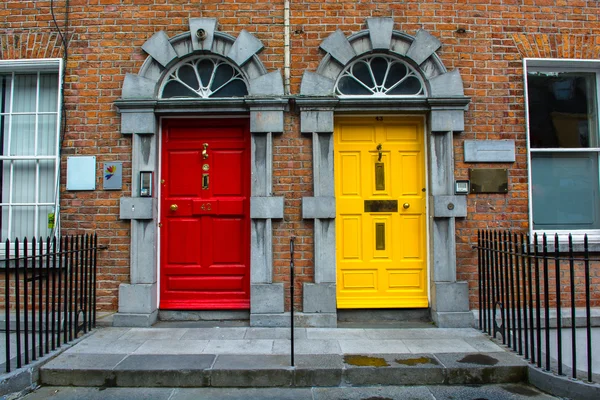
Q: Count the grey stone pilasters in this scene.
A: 4